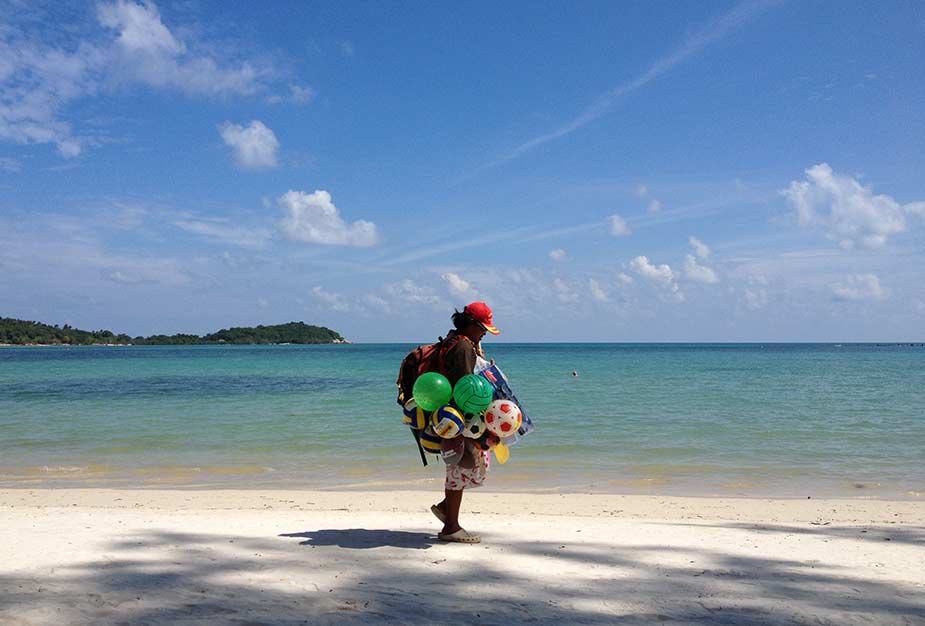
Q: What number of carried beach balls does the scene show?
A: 7